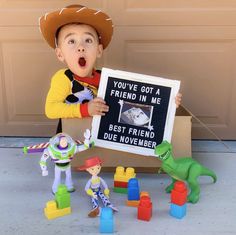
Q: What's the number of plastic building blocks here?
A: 11